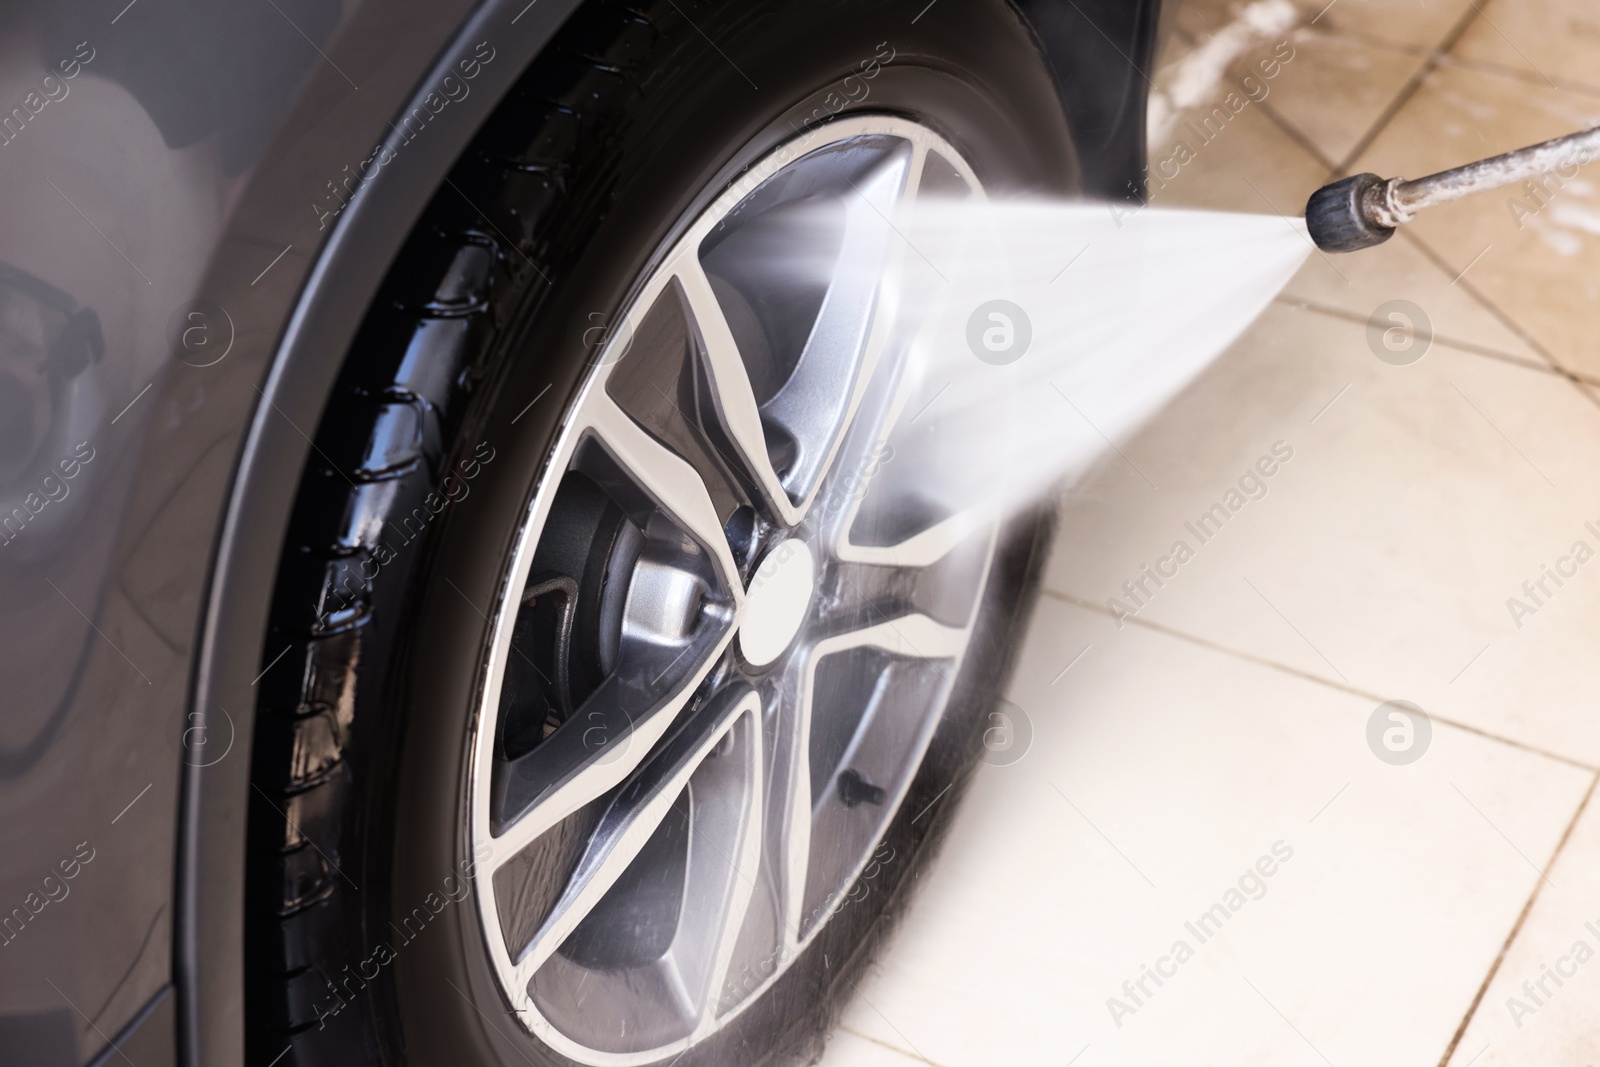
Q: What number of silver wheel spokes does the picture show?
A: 10